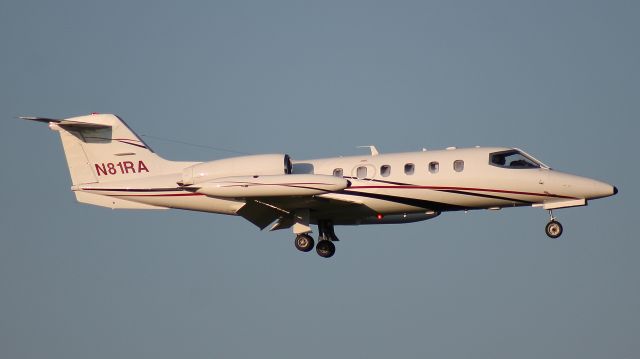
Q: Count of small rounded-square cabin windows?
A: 6